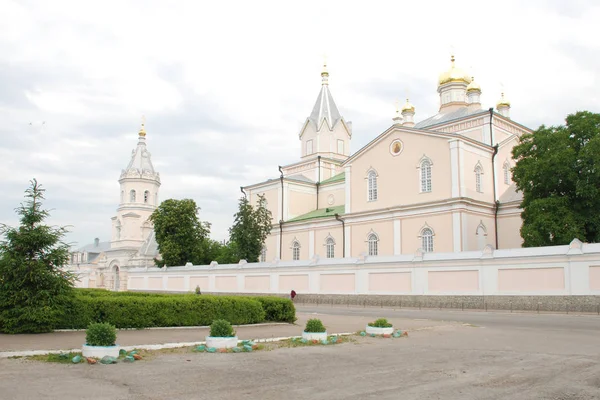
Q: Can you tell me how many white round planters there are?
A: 4